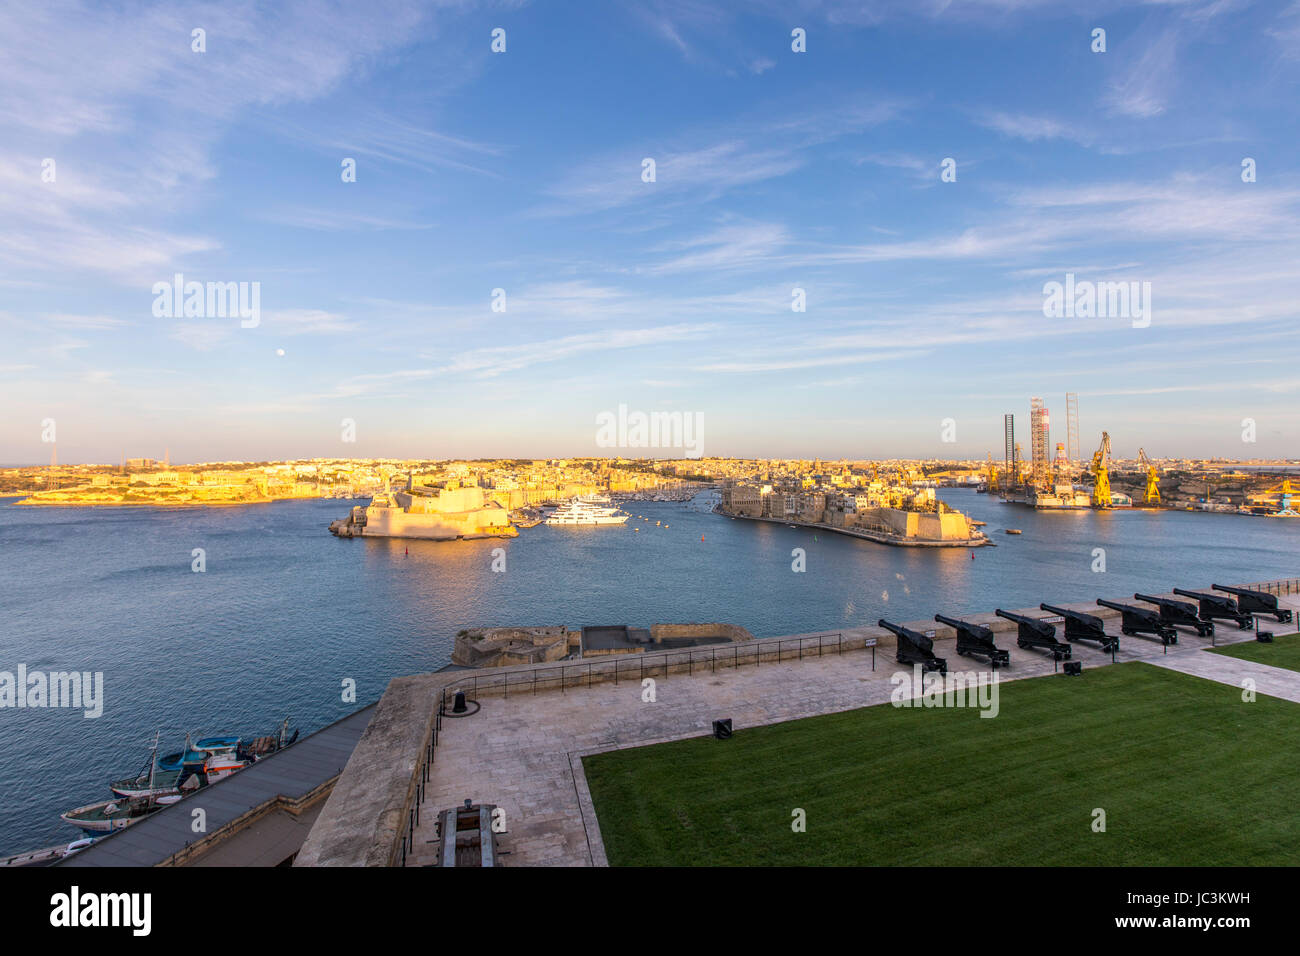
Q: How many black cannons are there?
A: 8